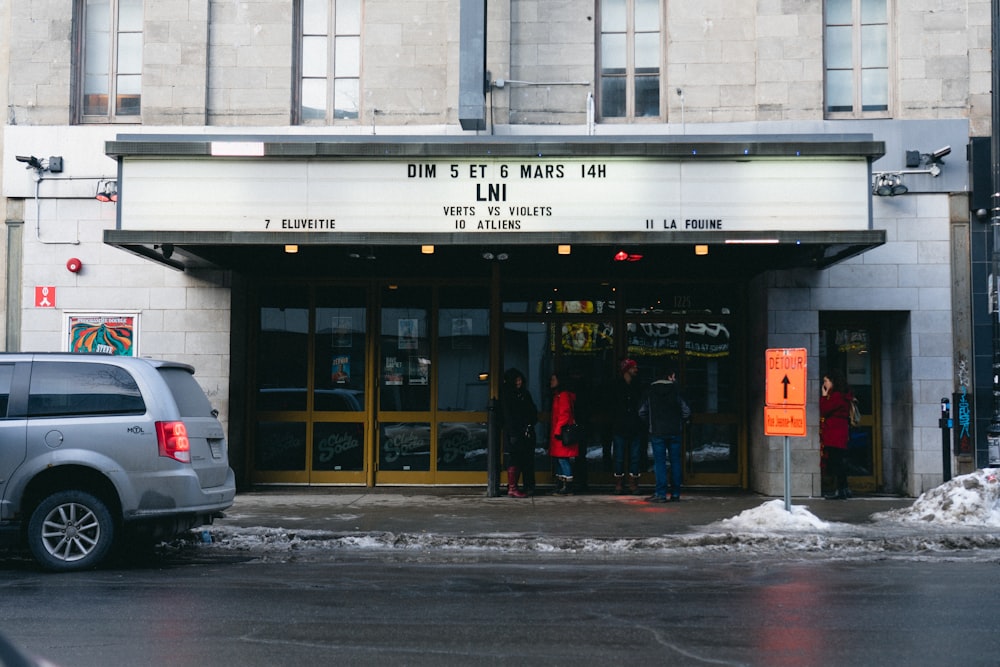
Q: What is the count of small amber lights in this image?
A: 4